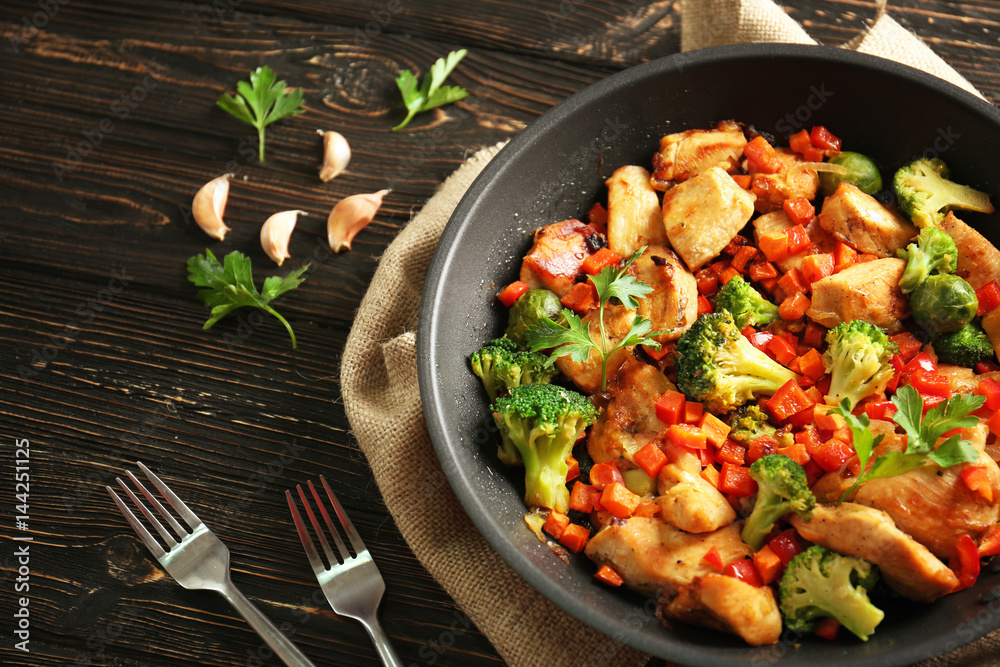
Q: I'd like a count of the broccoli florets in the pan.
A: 11